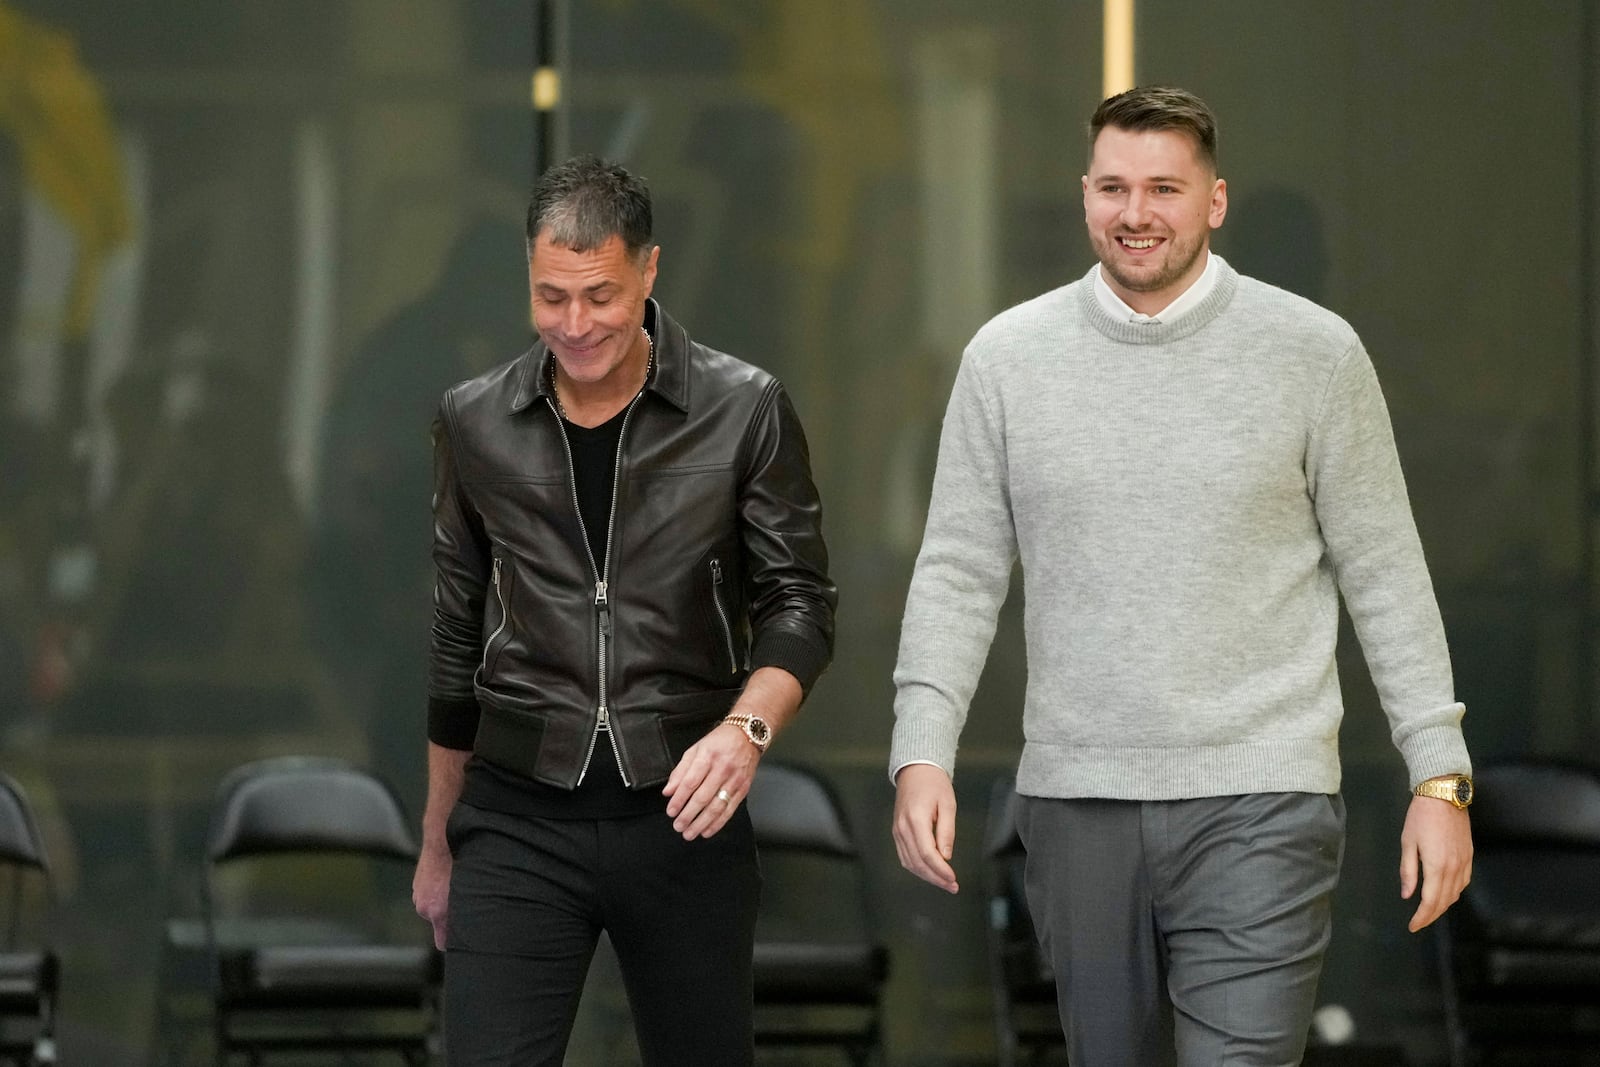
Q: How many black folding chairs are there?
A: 5